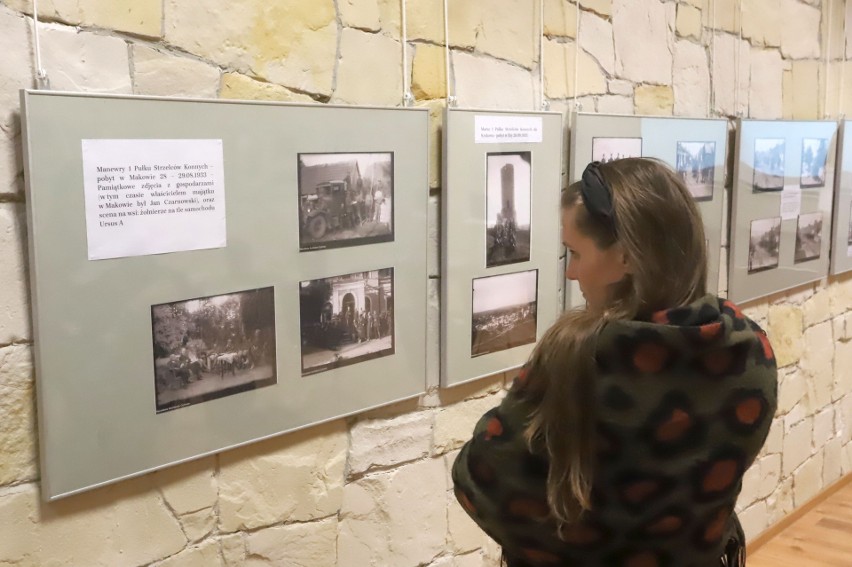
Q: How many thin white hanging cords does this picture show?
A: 9